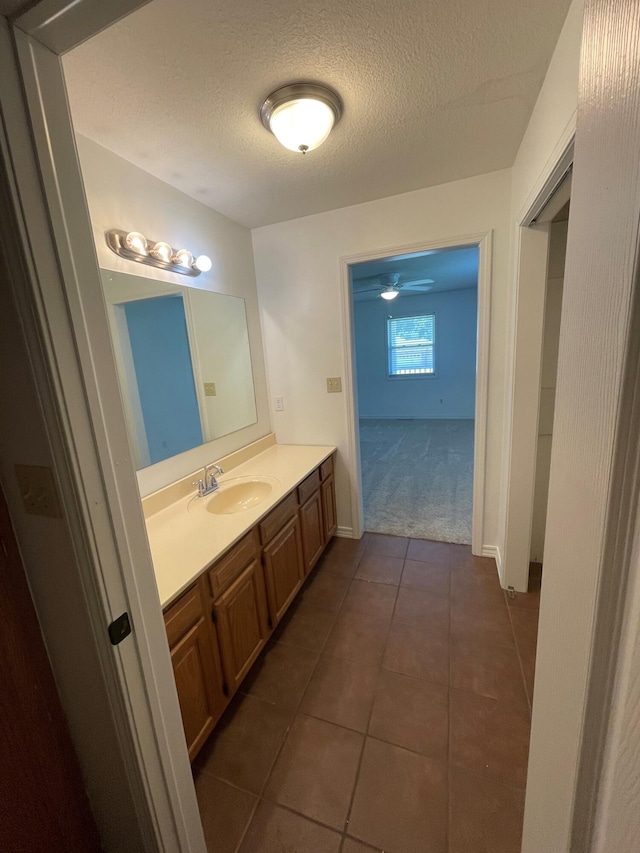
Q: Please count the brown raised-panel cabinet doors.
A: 5